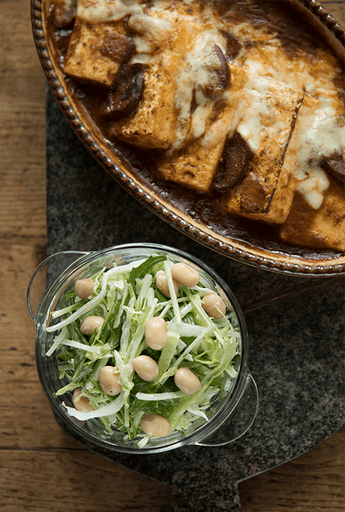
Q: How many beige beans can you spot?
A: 11